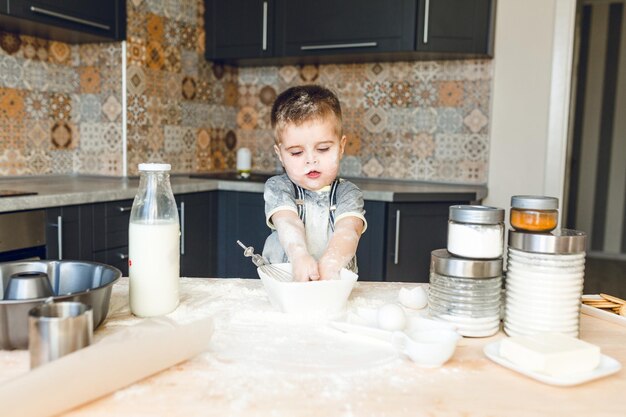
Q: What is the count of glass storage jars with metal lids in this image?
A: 4